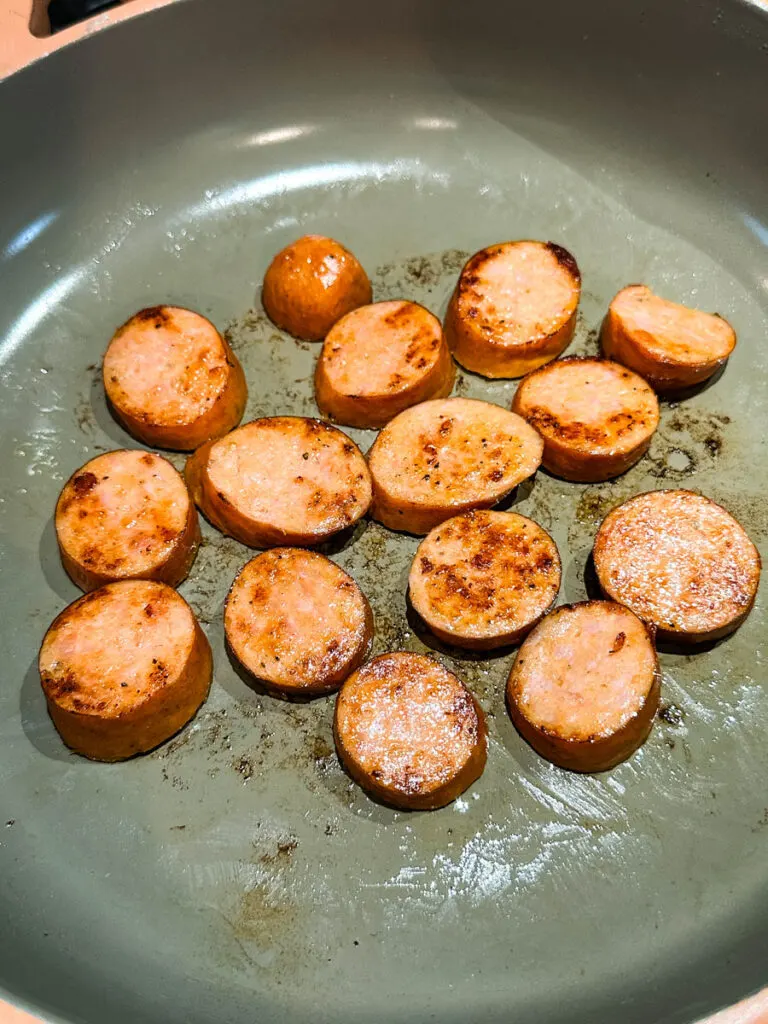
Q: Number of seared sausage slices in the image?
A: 15